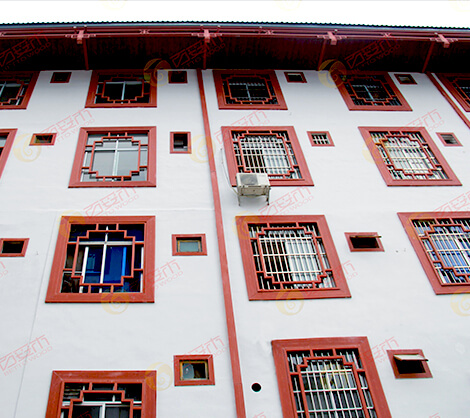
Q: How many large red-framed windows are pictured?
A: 14